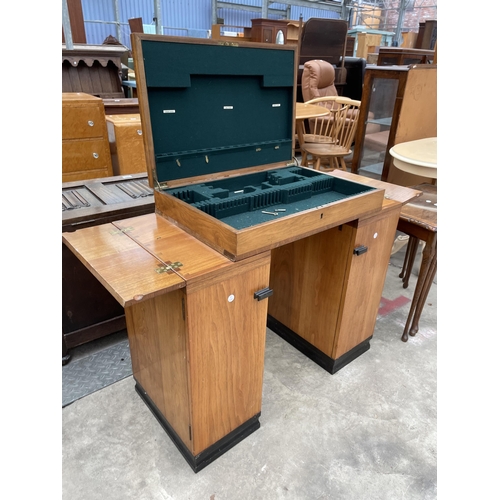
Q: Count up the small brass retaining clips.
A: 4